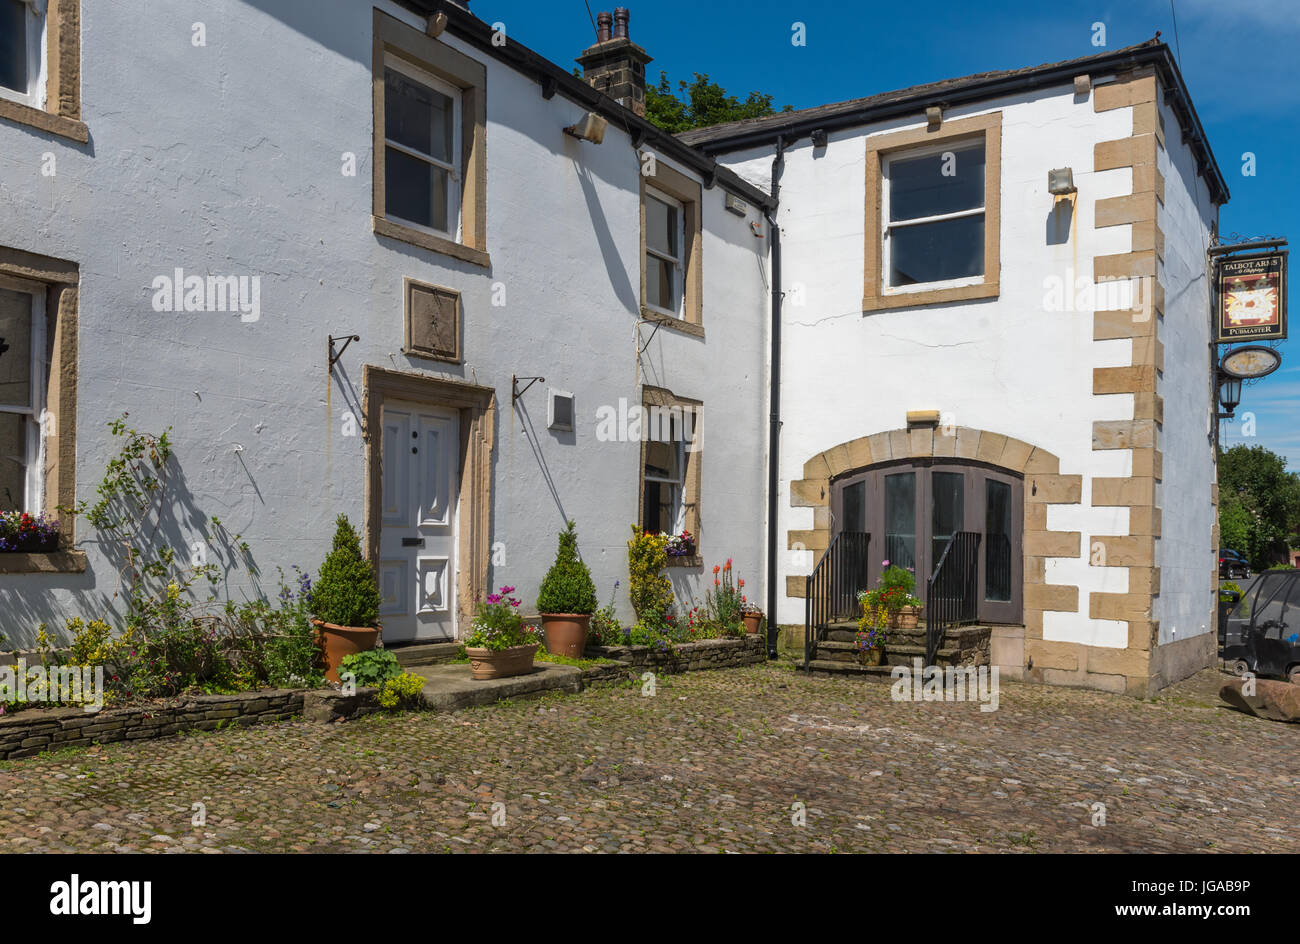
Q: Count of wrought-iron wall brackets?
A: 3